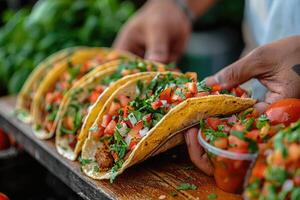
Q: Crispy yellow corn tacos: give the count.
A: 4